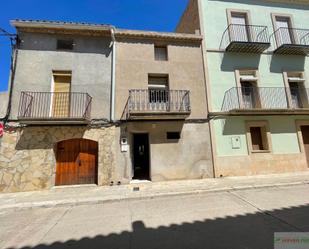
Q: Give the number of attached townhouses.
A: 3